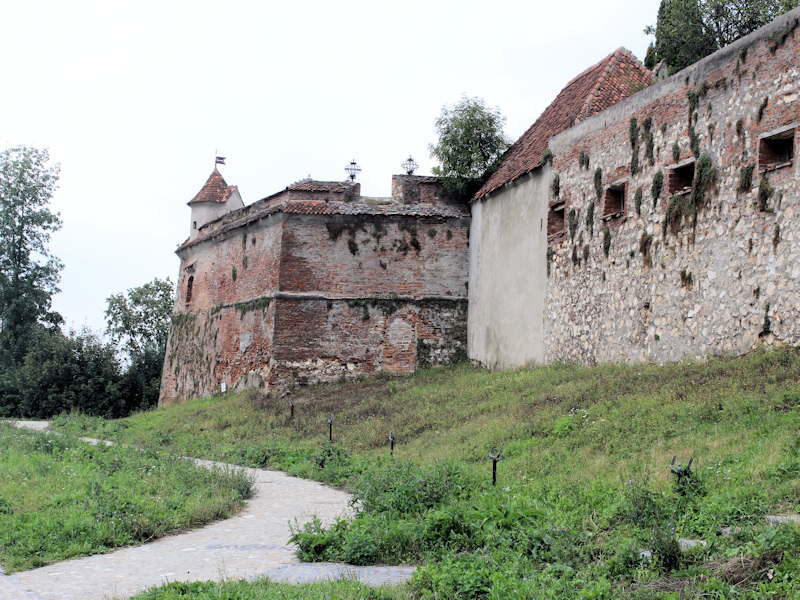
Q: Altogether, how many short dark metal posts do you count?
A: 5